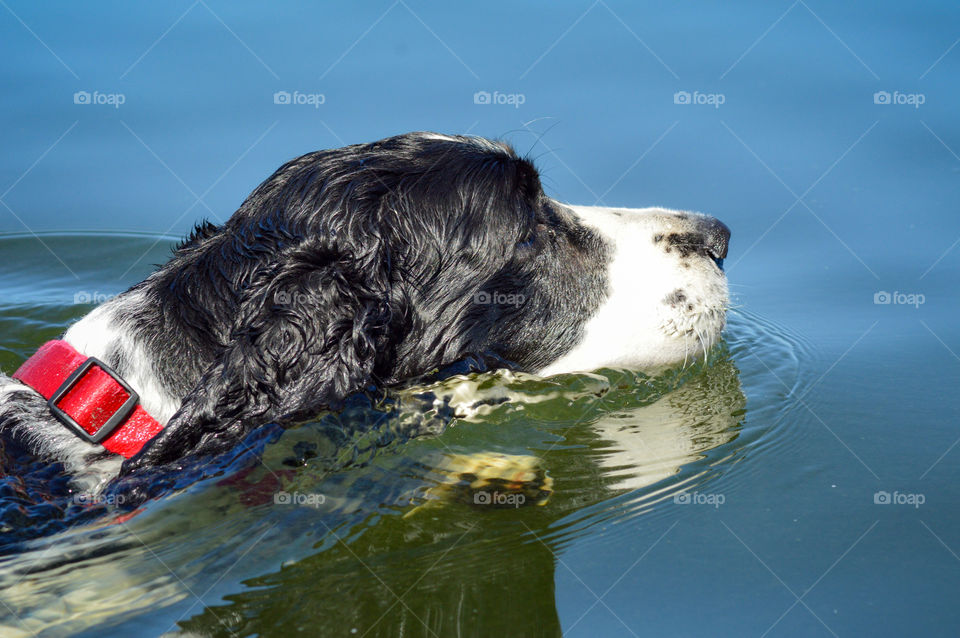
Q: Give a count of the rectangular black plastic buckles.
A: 1